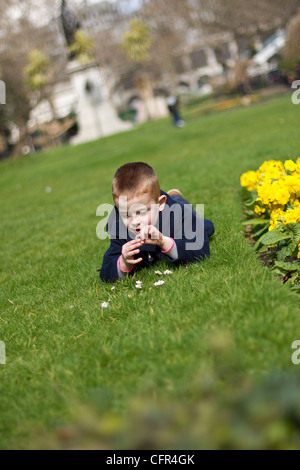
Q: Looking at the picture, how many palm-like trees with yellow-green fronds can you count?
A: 3